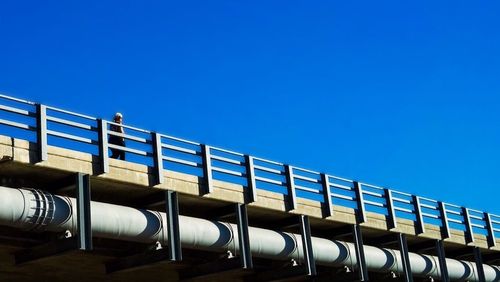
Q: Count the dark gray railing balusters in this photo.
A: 13